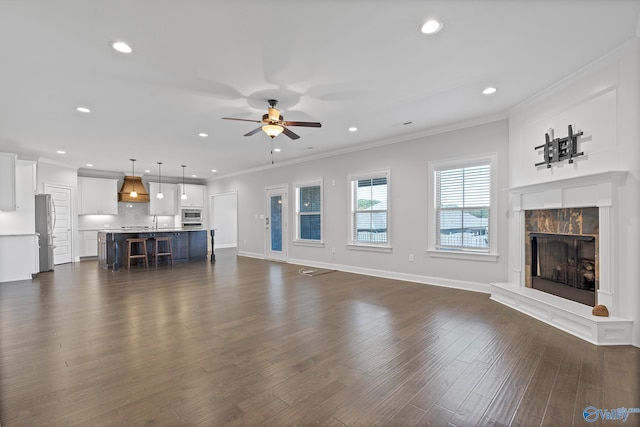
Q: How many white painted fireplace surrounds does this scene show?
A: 1